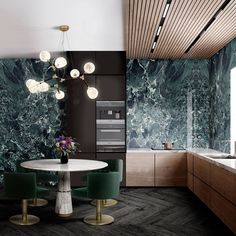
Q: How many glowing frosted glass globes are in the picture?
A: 9